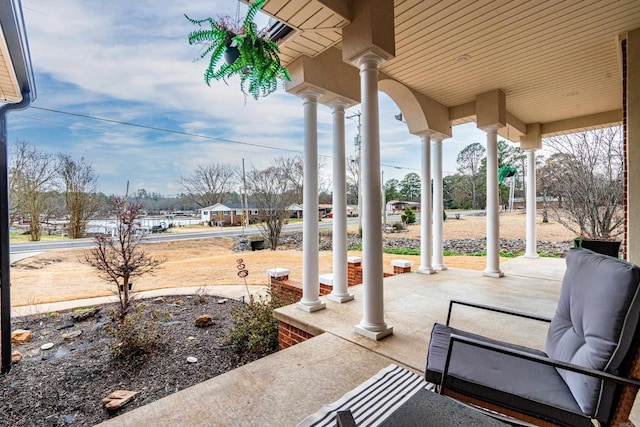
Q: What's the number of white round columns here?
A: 7